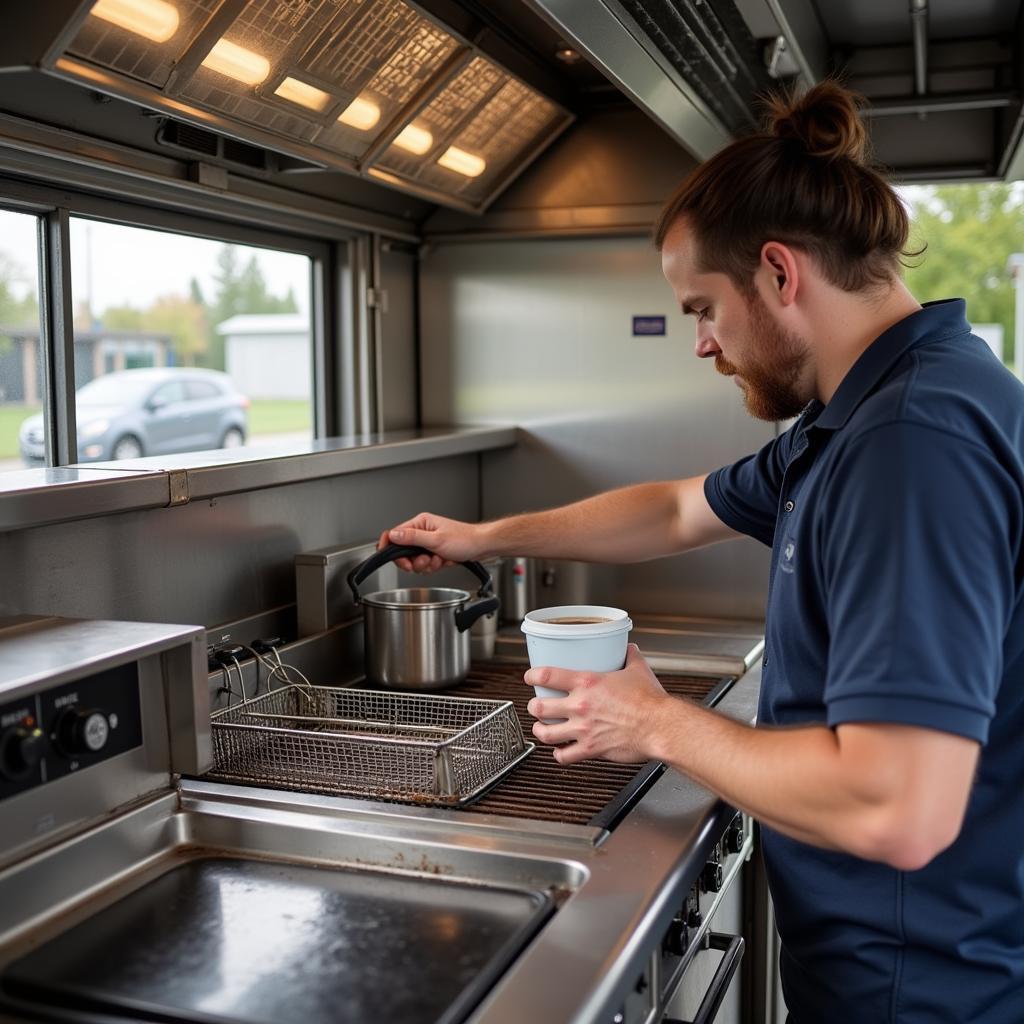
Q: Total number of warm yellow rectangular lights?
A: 6